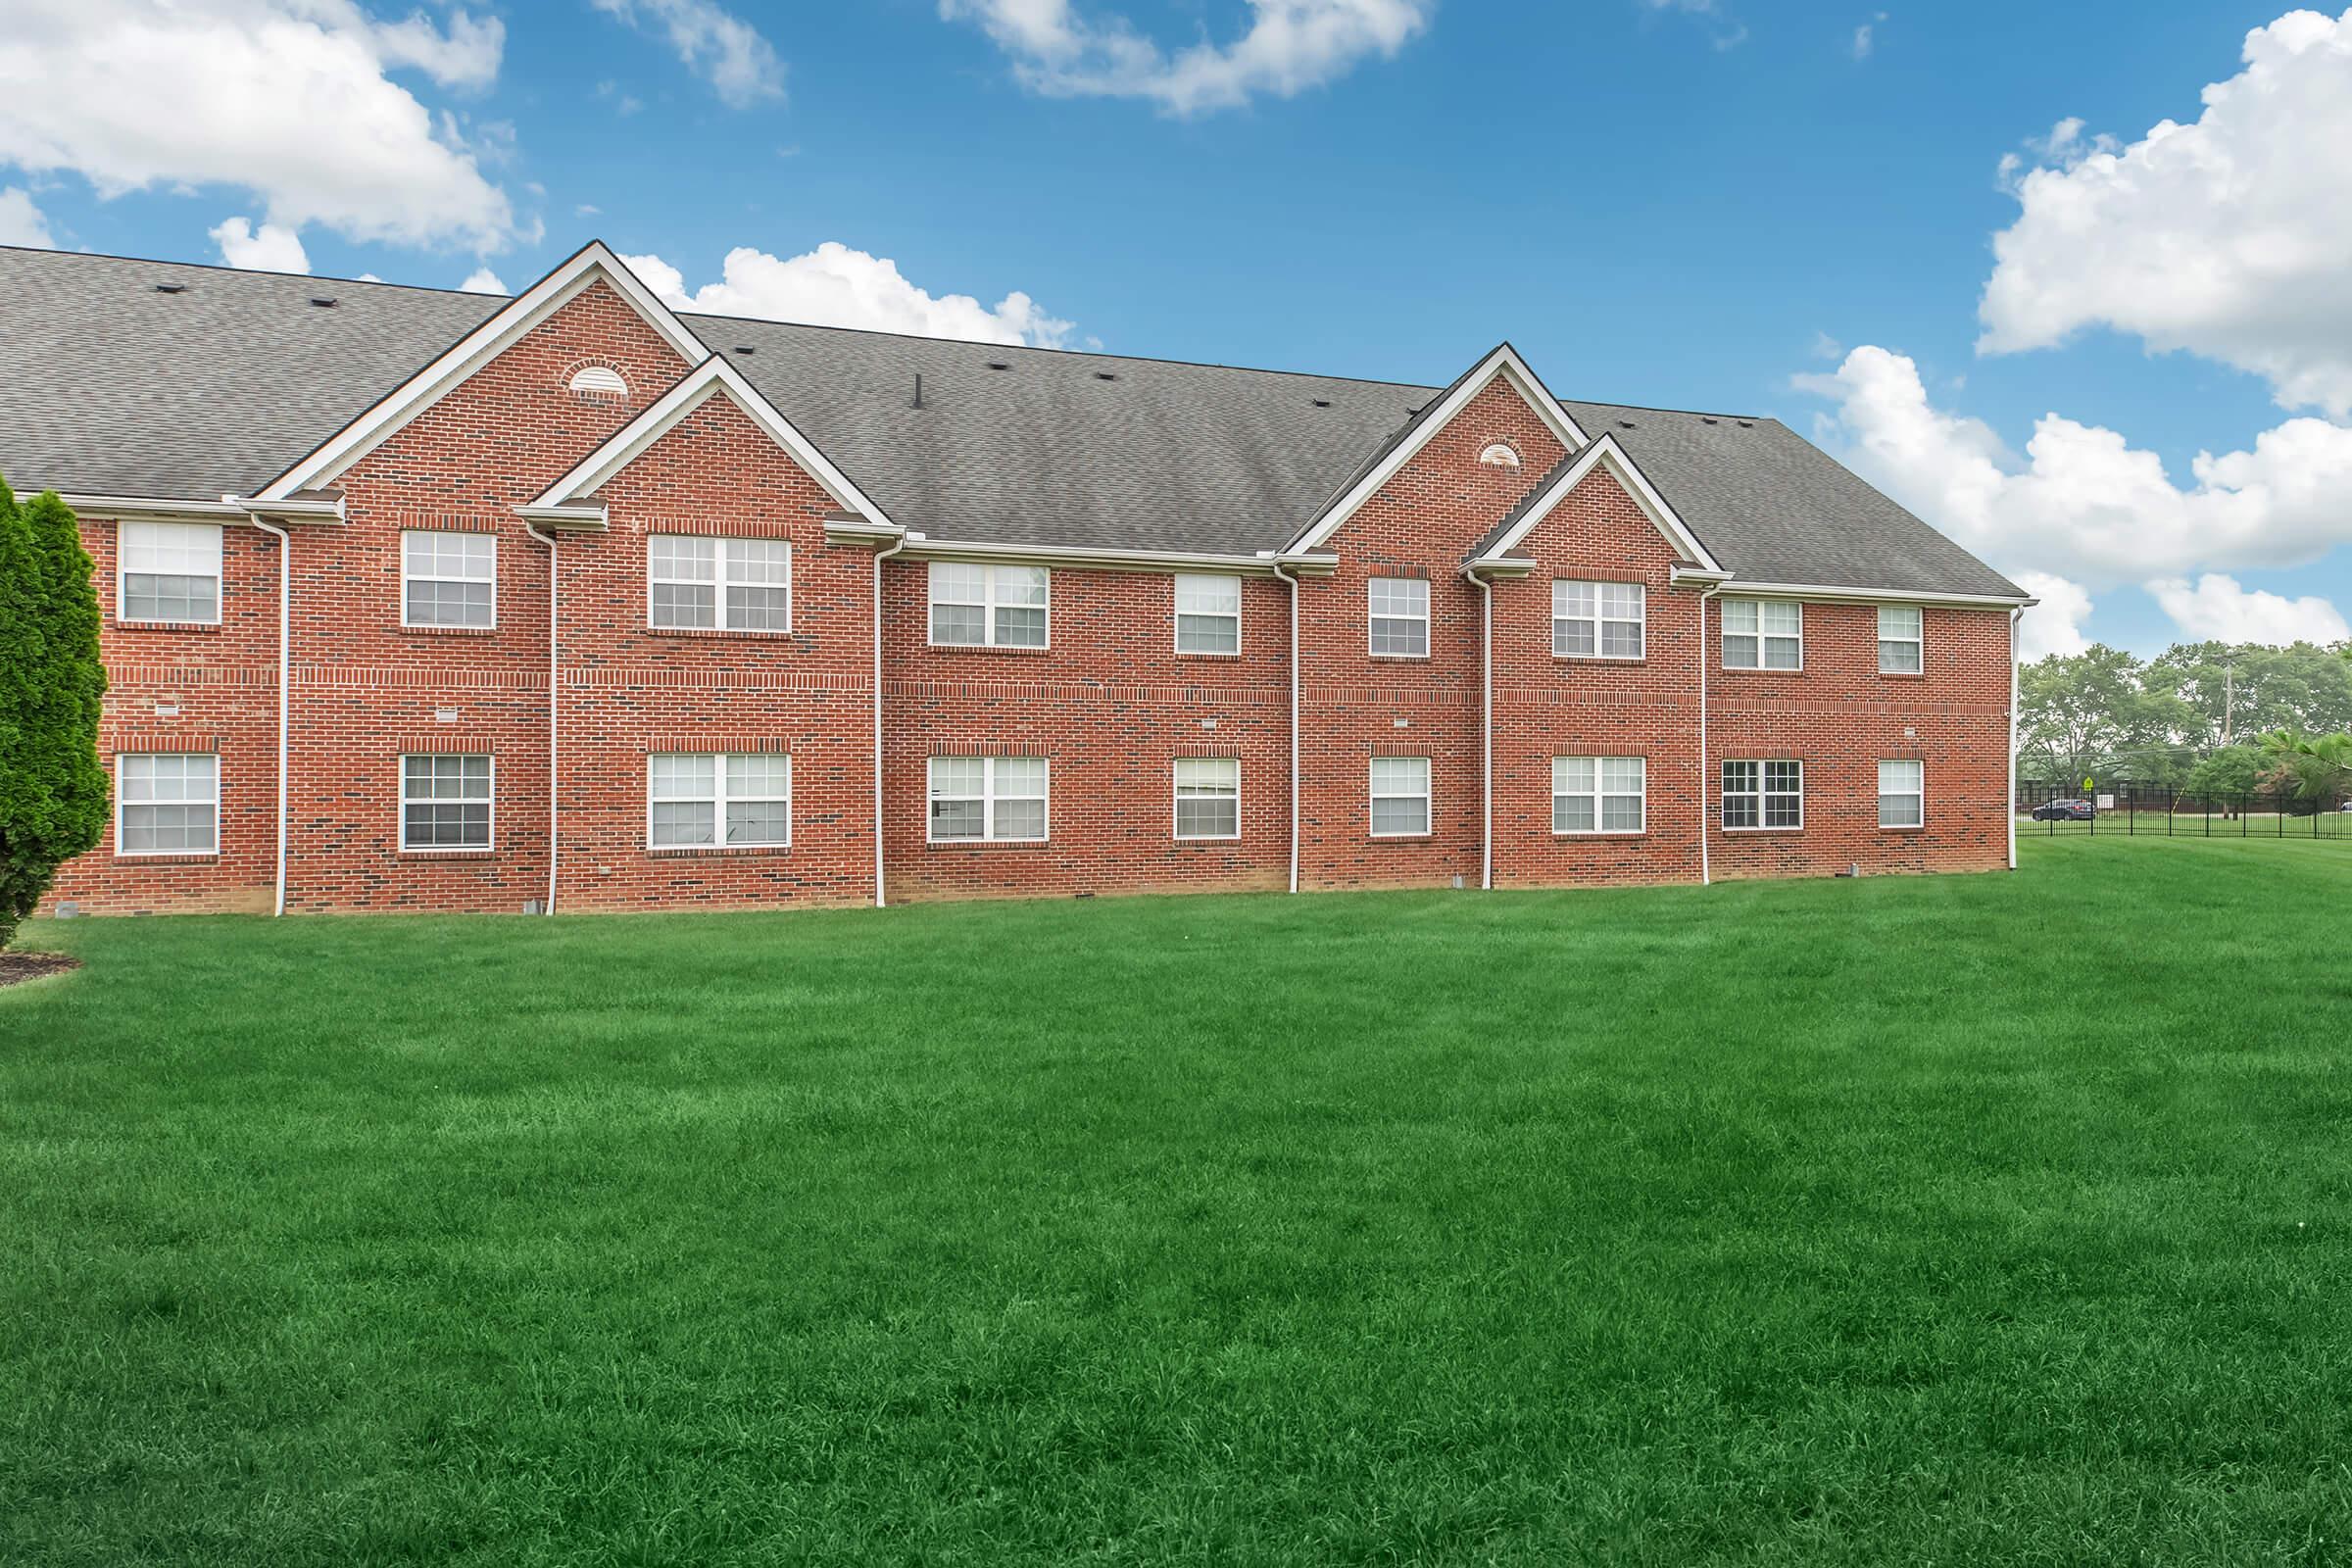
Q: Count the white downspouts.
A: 7